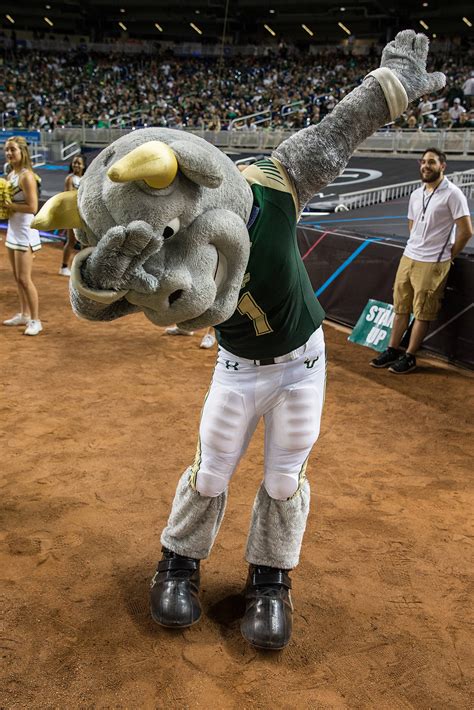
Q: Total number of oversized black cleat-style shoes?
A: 2